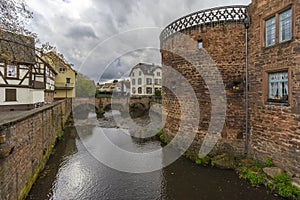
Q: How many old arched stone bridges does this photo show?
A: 1